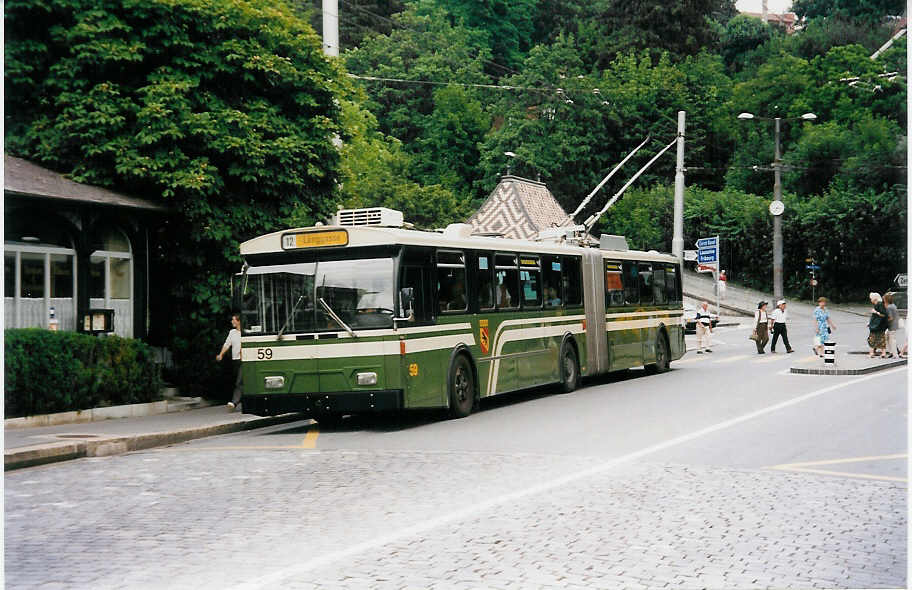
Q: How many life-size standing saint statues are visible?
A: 0